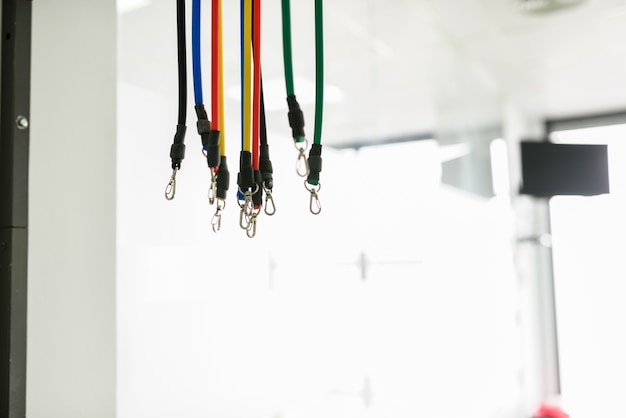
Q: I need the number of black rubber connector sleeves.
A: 10